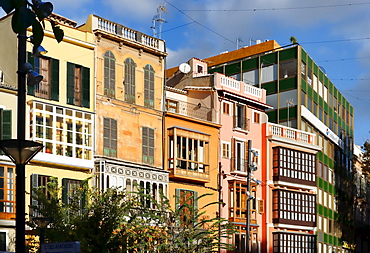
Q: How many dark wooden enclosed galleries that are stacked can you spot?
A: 3